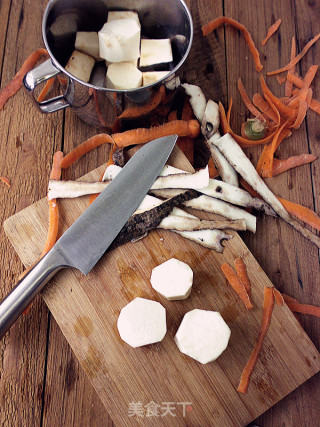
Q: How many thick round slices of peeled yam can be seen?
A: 3